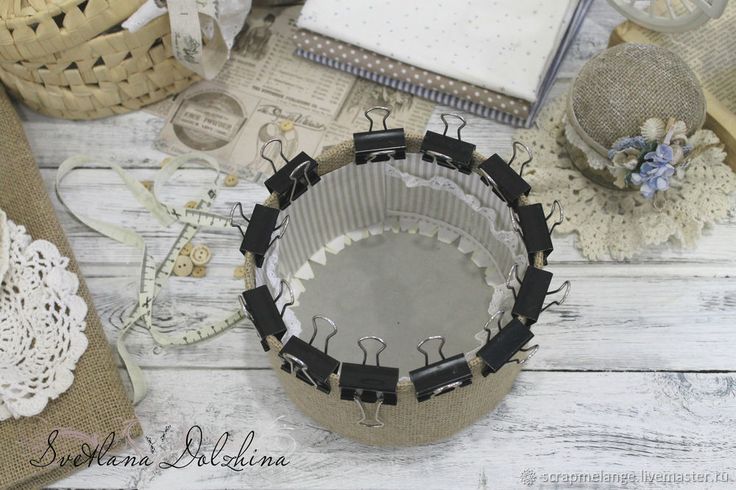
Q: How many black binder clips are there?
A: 12